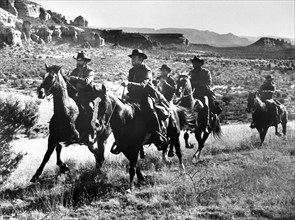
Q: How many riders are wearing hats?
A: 5